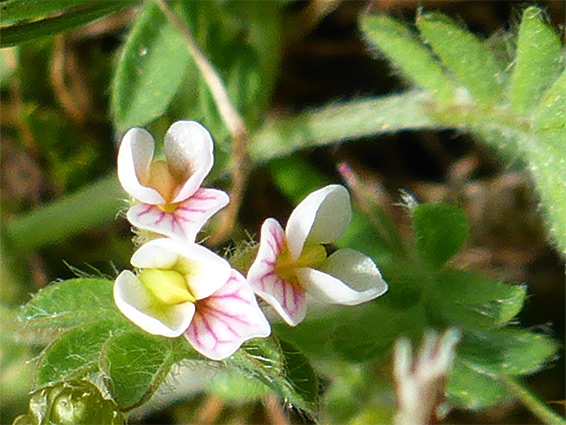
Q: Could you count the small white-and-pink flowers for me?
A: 3